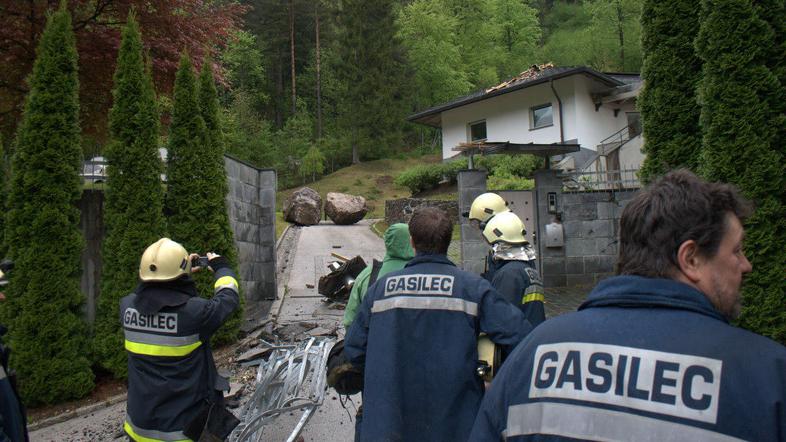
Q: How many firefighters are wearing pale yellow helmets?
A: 3